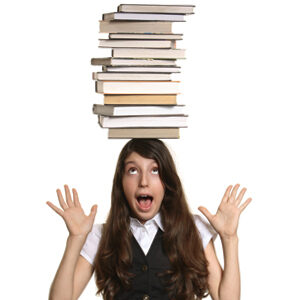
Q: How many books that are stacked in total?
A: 14